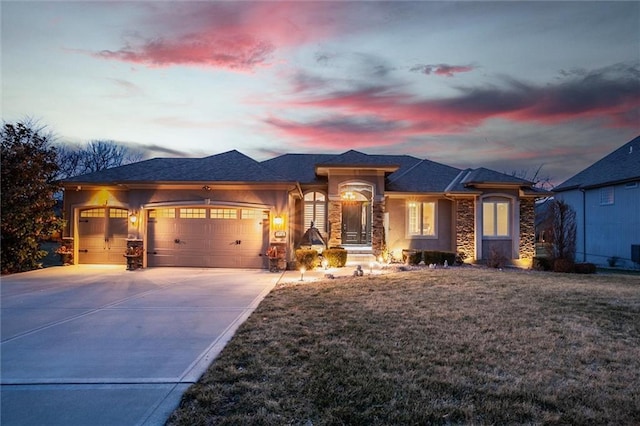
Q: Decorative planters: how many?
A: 3